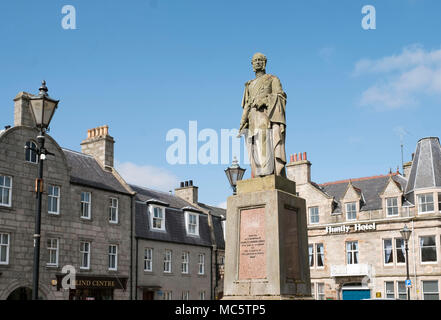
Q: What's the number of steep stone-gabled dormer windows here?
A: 2